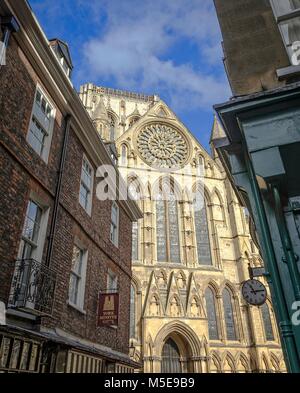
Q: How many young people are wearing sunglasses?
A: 0